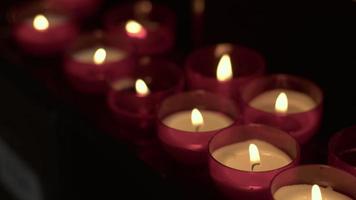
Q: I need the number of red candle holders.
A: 11